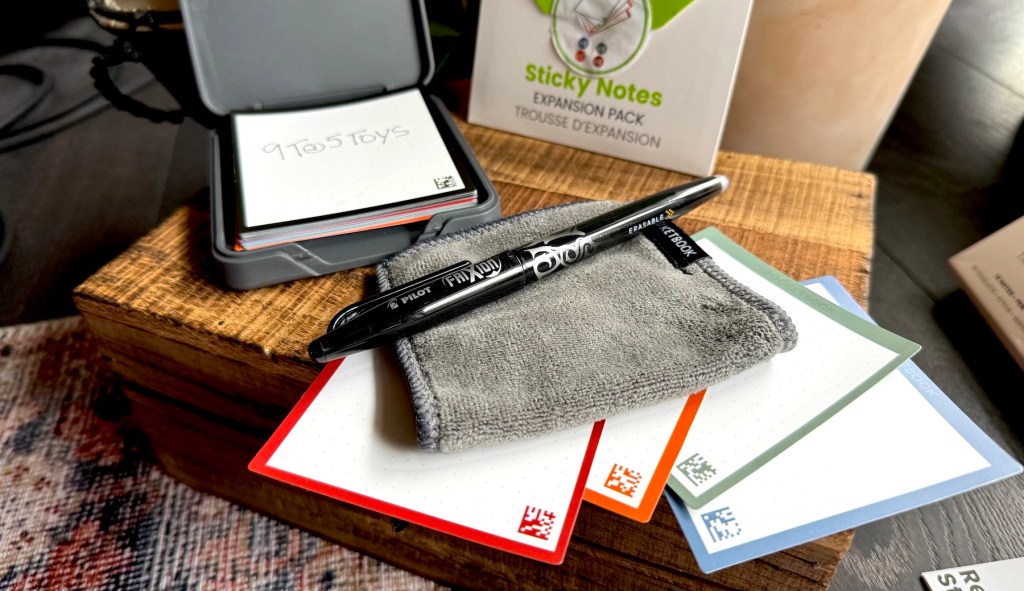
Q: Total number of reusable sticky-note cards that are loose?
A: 4